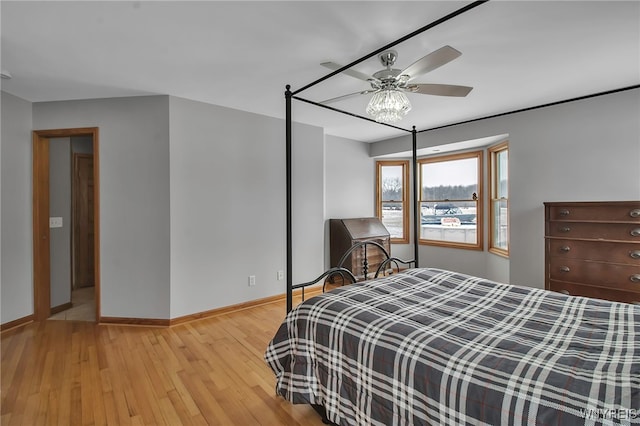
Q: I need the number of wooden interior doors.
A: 1